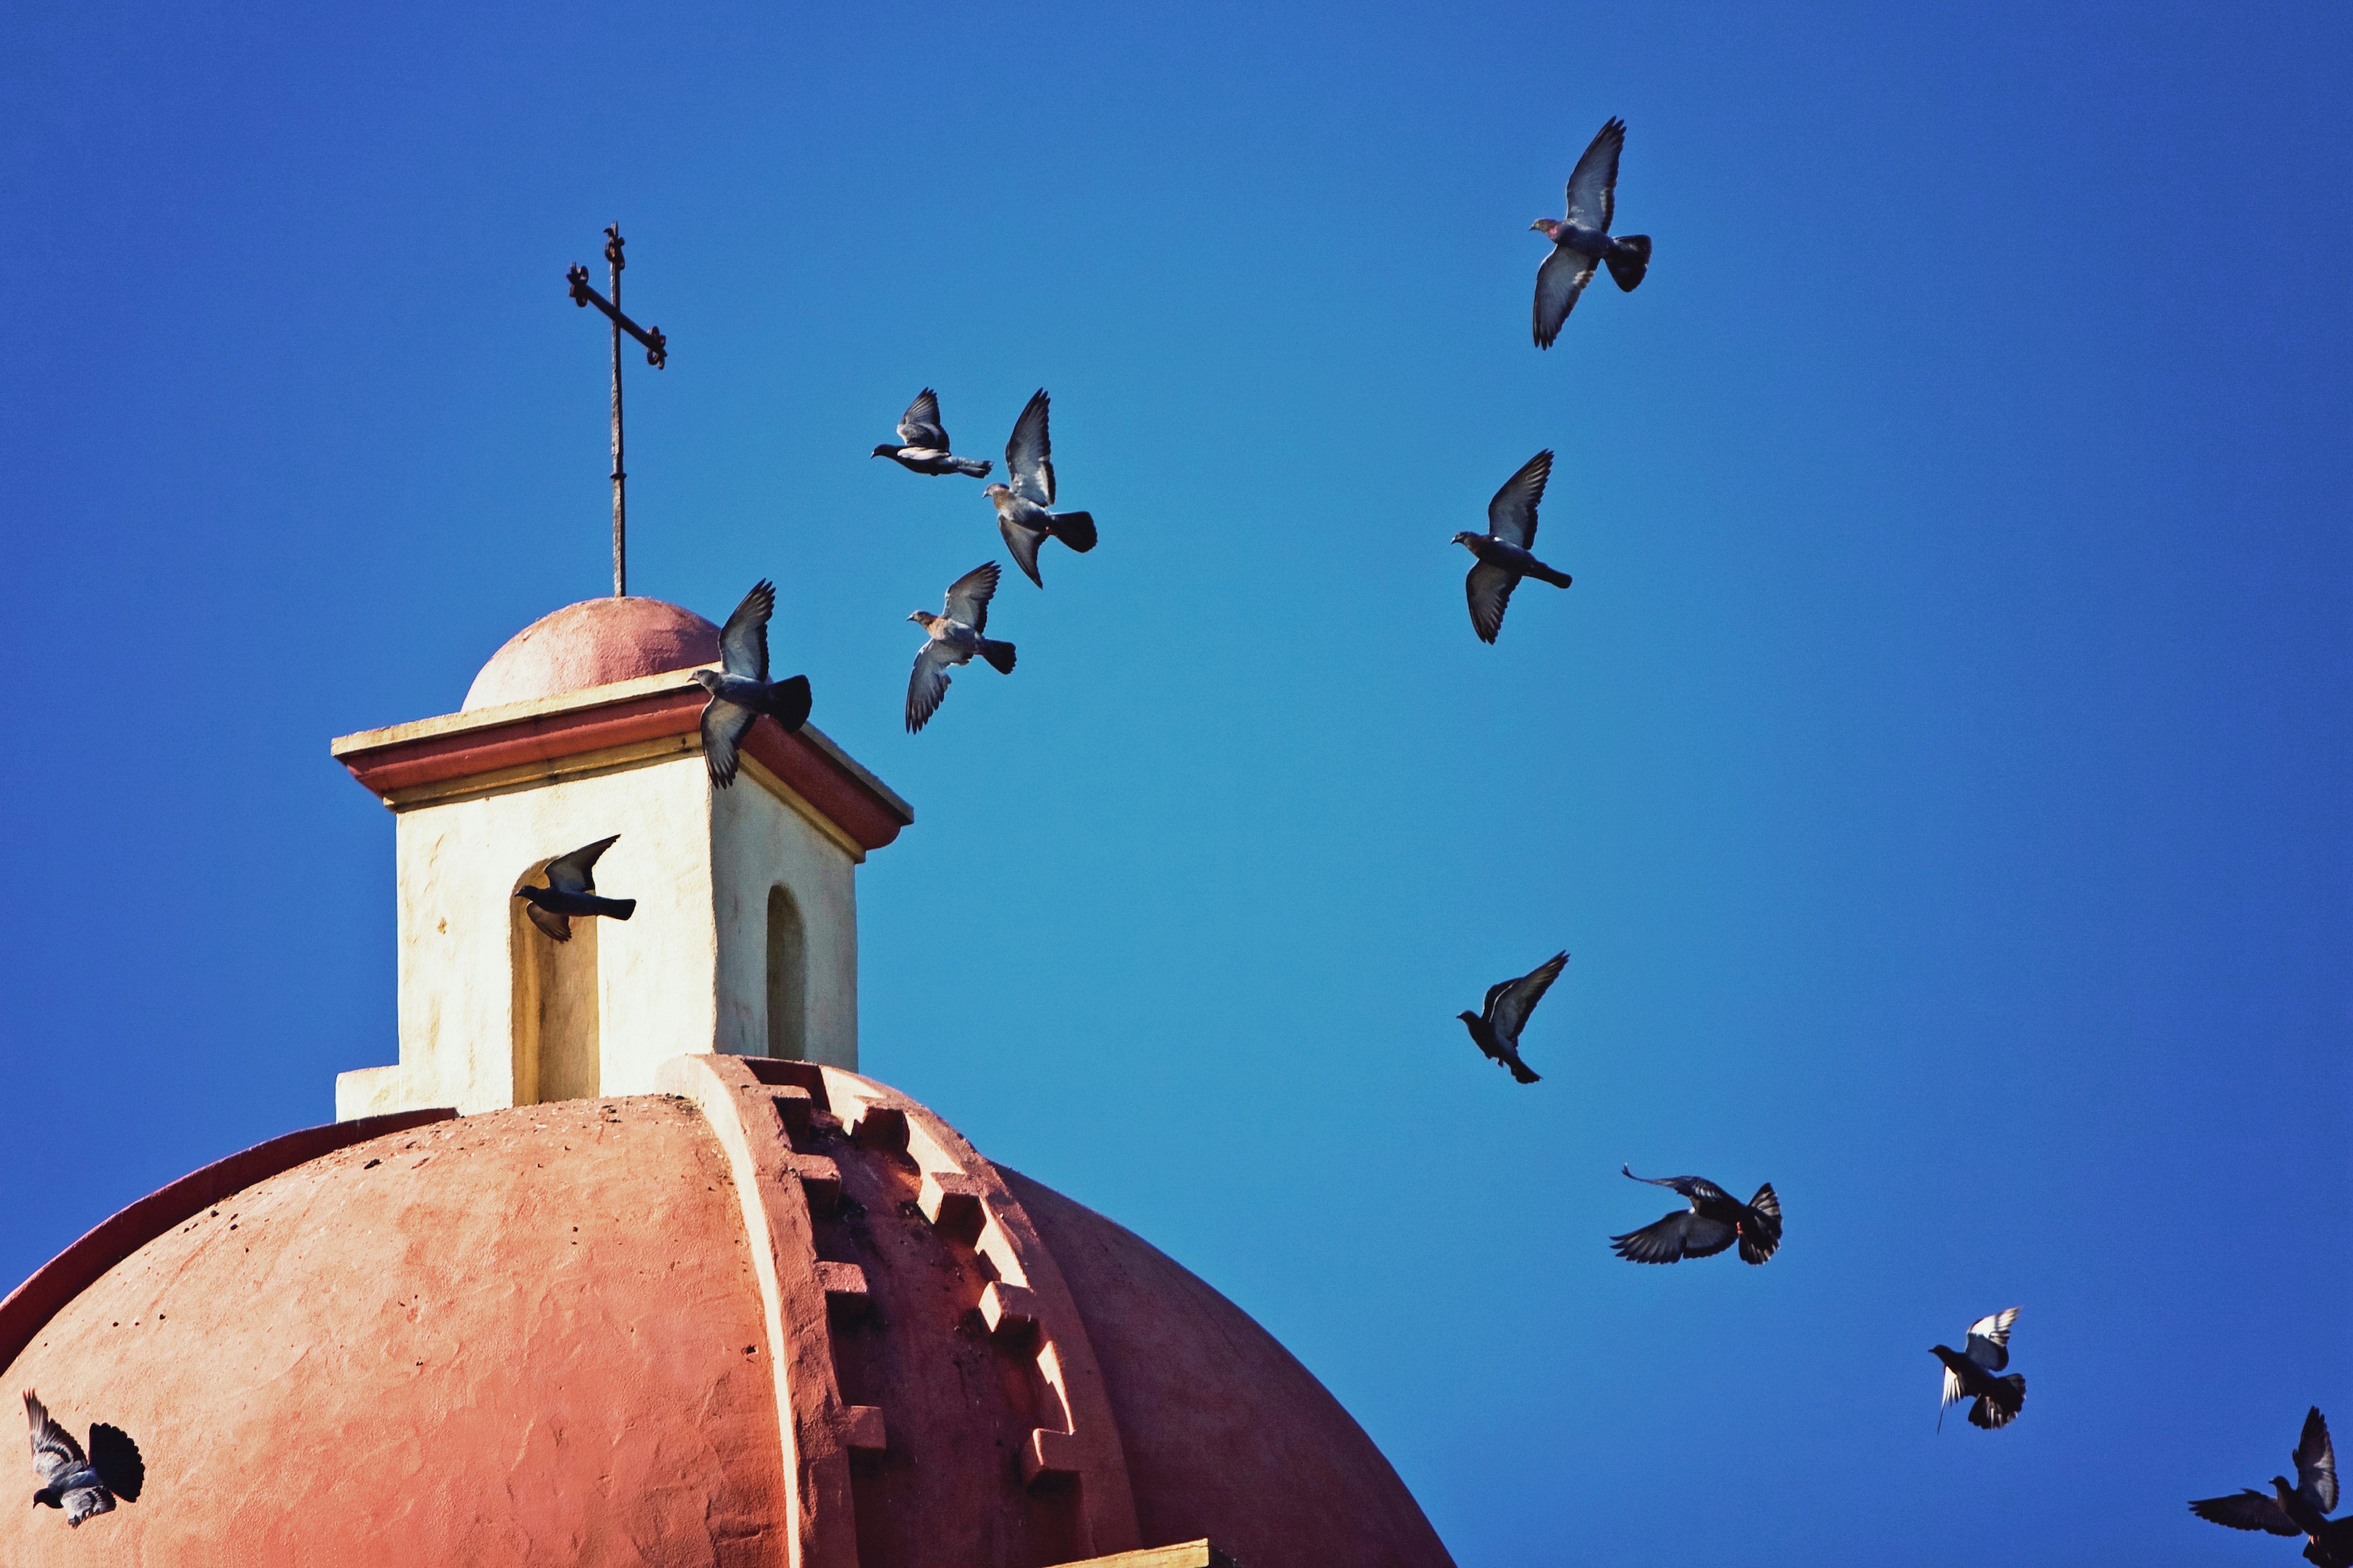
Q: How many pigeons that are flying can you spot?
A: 12